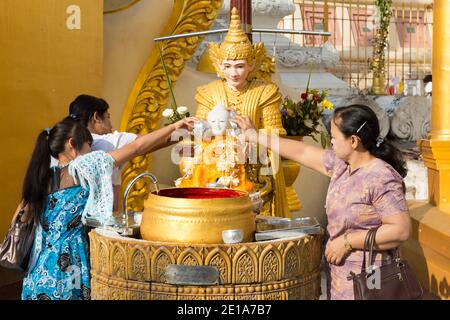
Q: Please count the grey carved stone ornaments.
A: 2